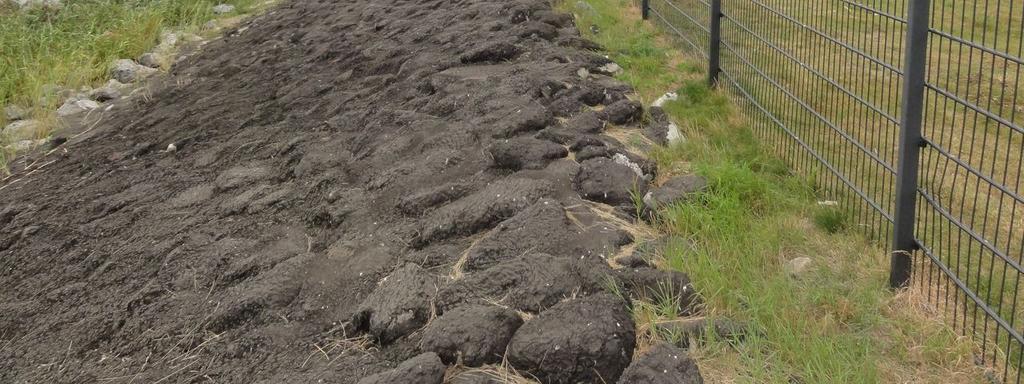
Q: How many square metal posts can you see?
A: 3